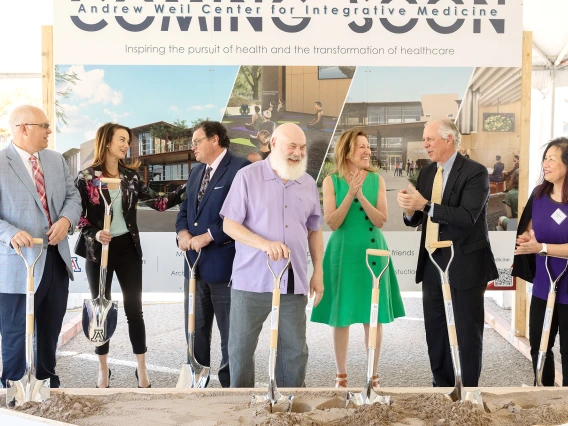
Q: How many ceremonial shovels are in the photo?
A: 7